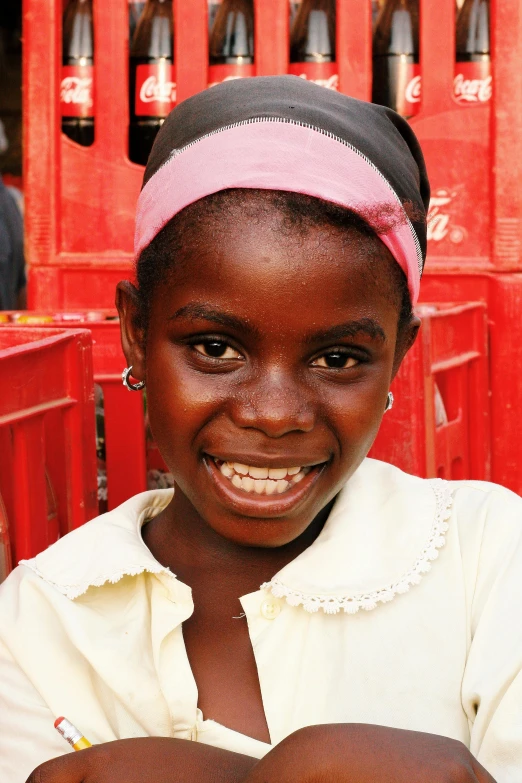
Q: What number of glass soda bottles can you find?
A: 6